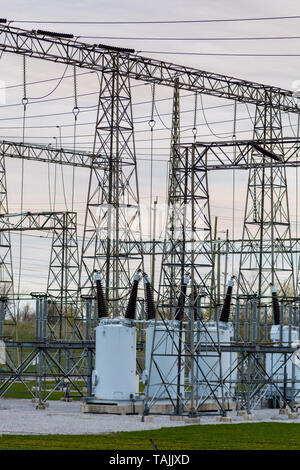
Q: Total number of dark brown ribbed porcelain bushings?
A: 7